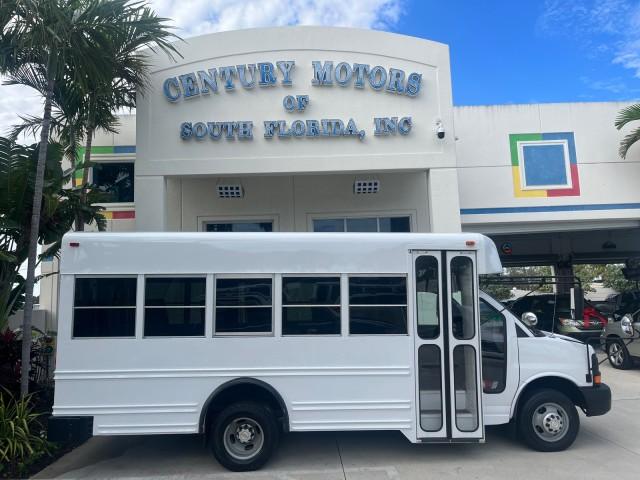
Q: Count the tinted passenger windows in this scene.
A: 5